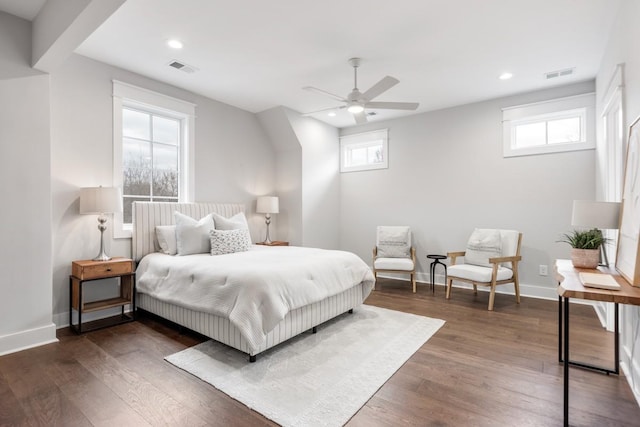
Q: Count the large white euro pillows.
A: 2